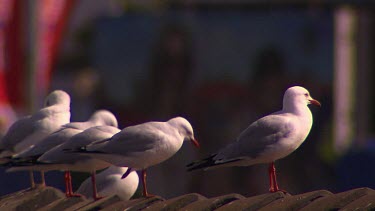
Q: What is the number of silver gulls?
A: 6